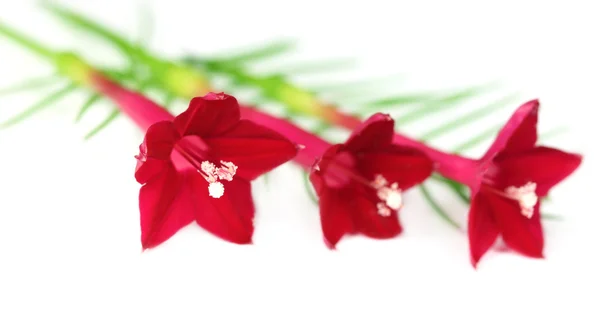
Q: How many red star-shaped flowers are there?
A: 3